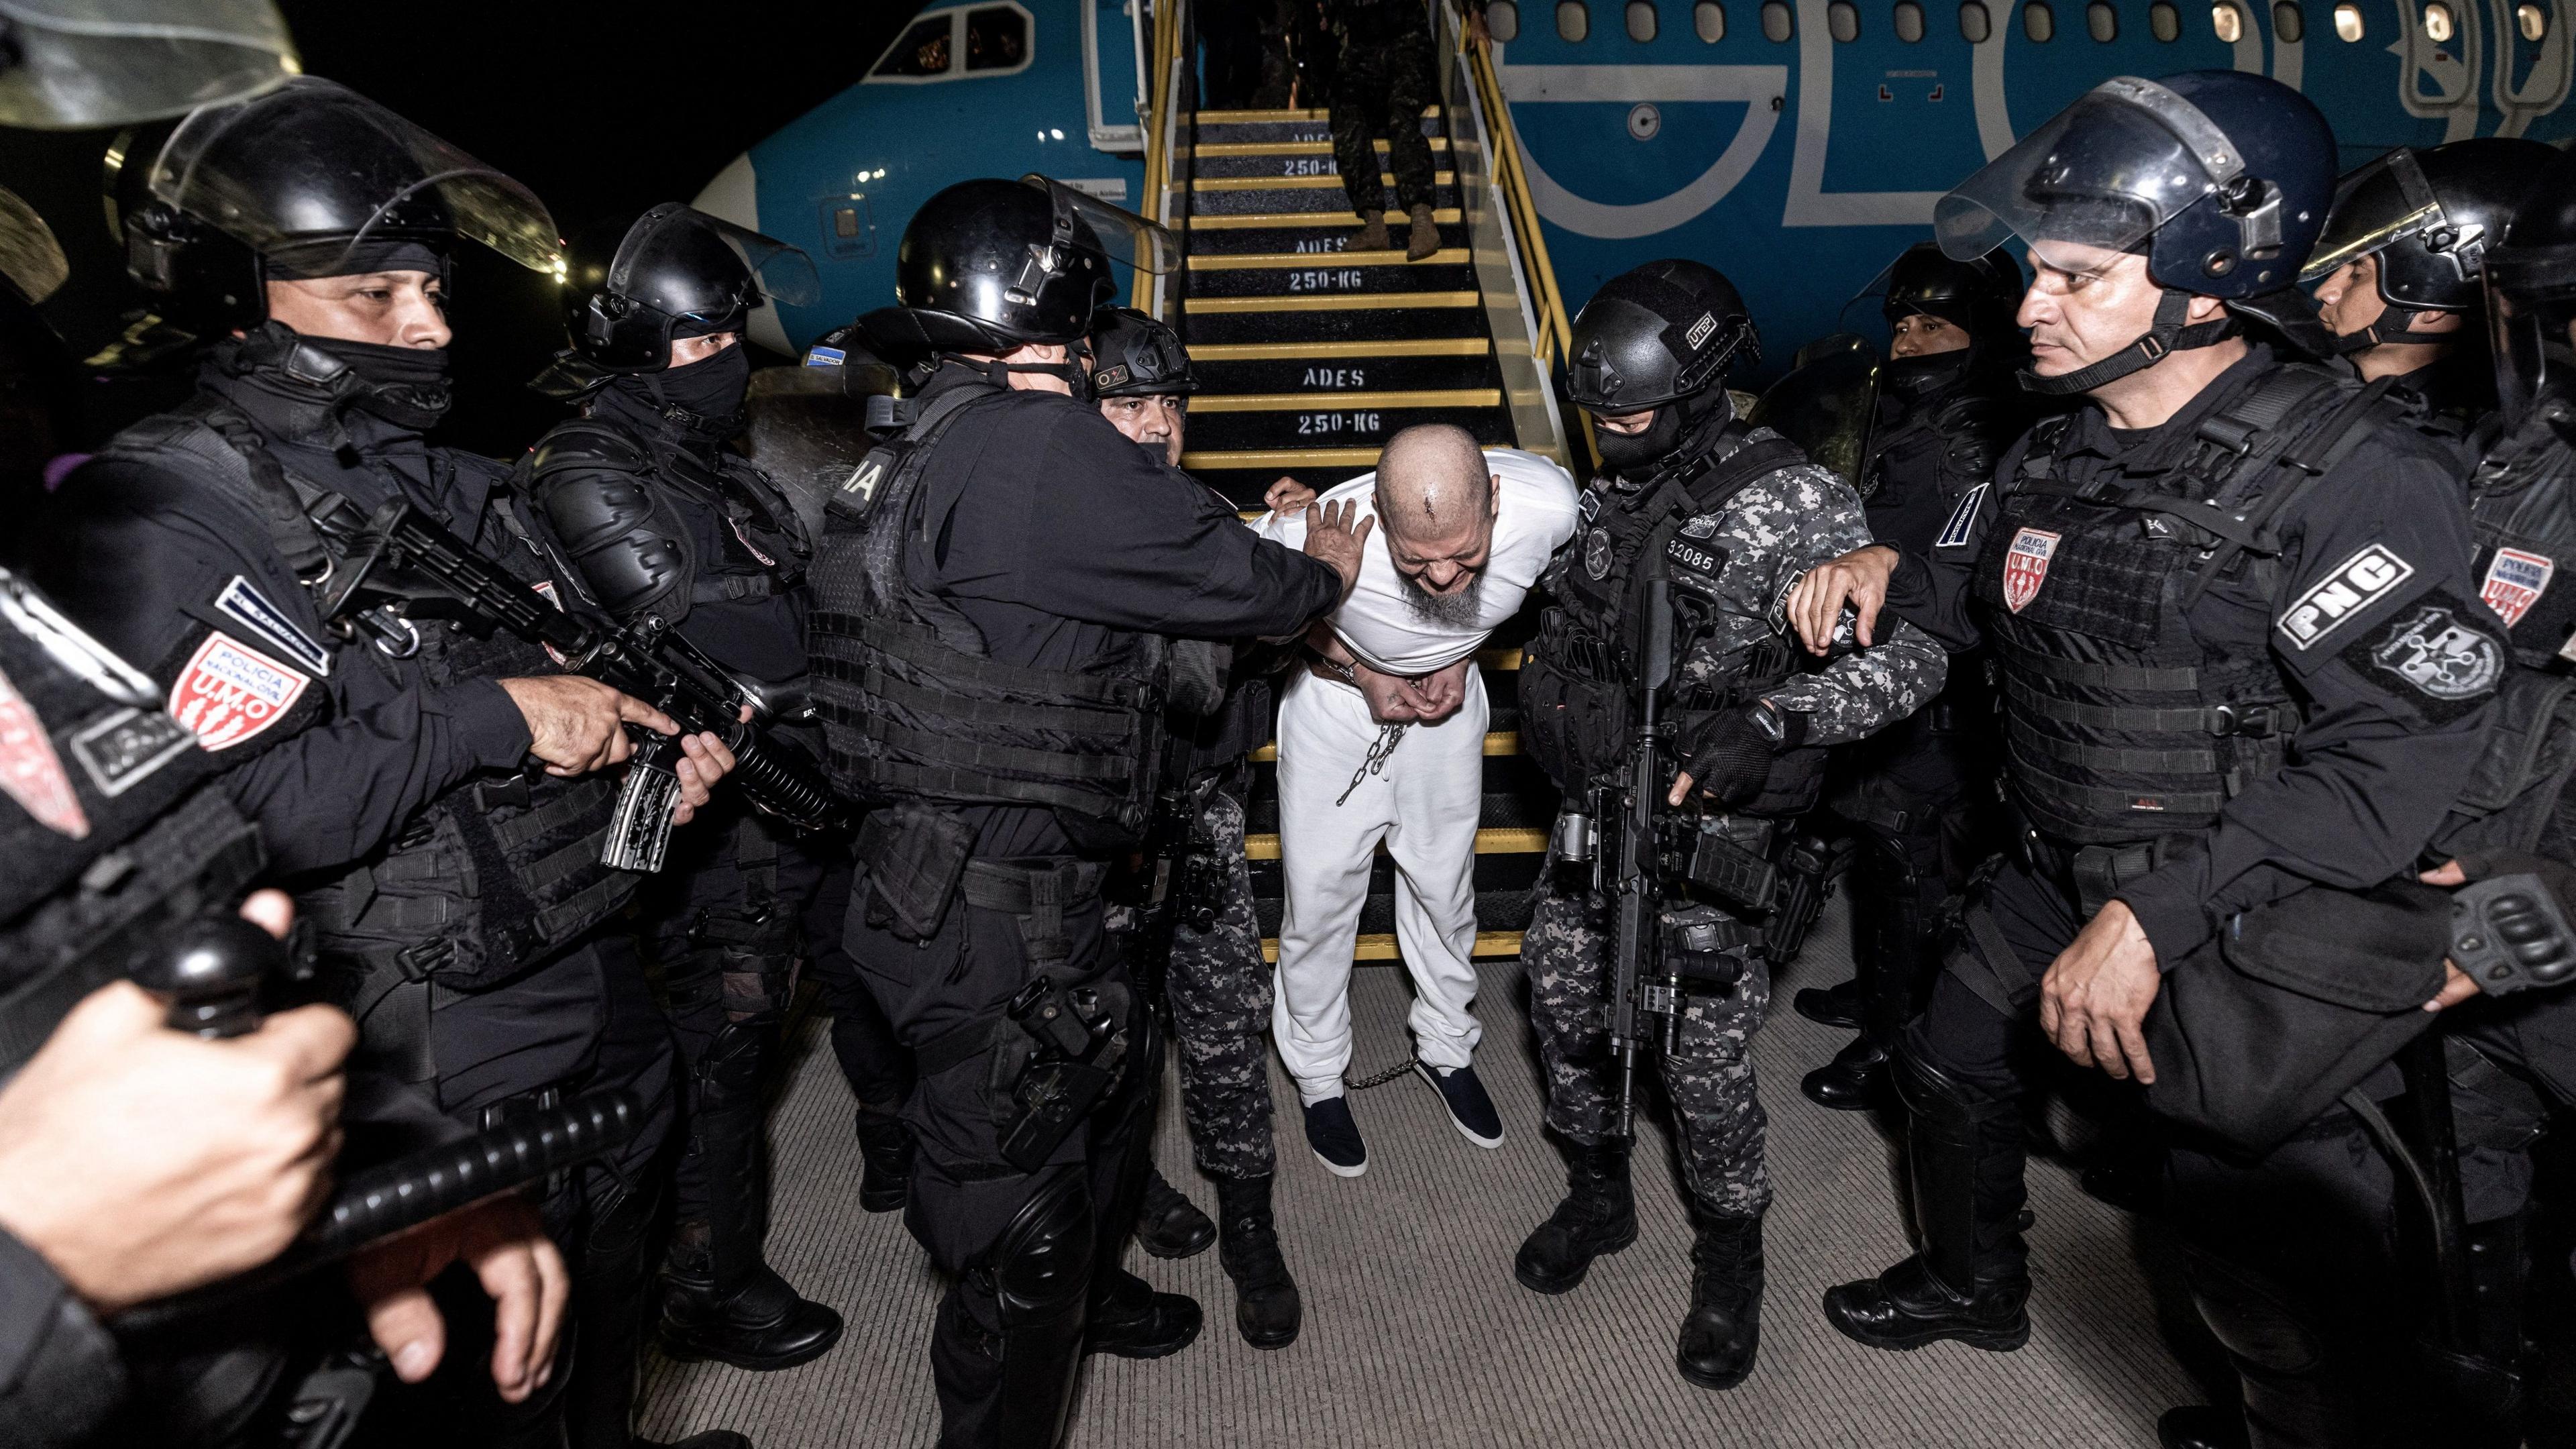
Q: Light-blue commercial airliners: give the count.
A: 1